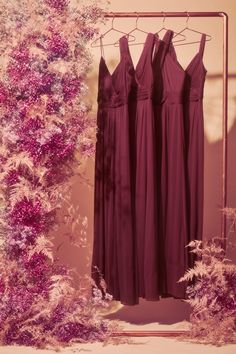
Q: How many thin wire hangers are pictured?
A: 4